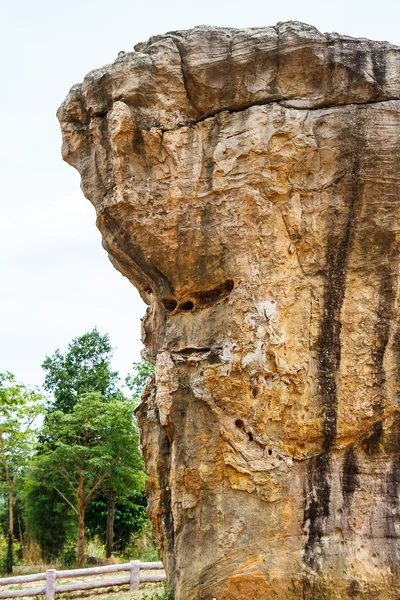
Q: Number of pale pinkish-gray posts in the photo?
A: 2